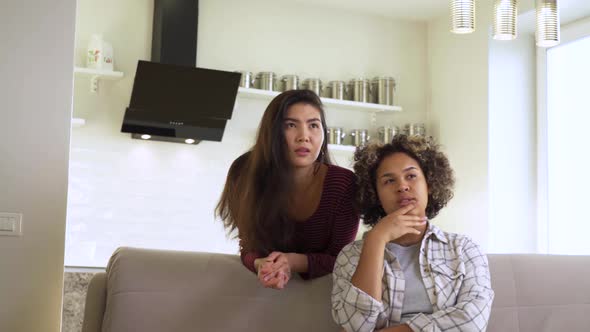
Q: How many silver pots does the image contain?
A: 11